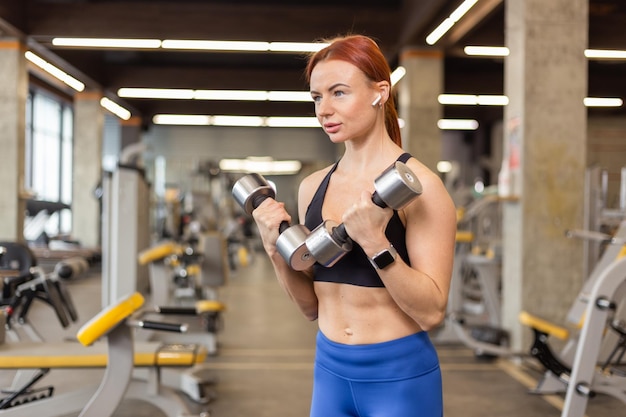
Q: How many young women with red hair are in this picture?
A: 1